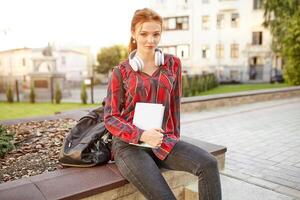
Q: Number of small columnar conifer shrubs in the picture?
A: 4